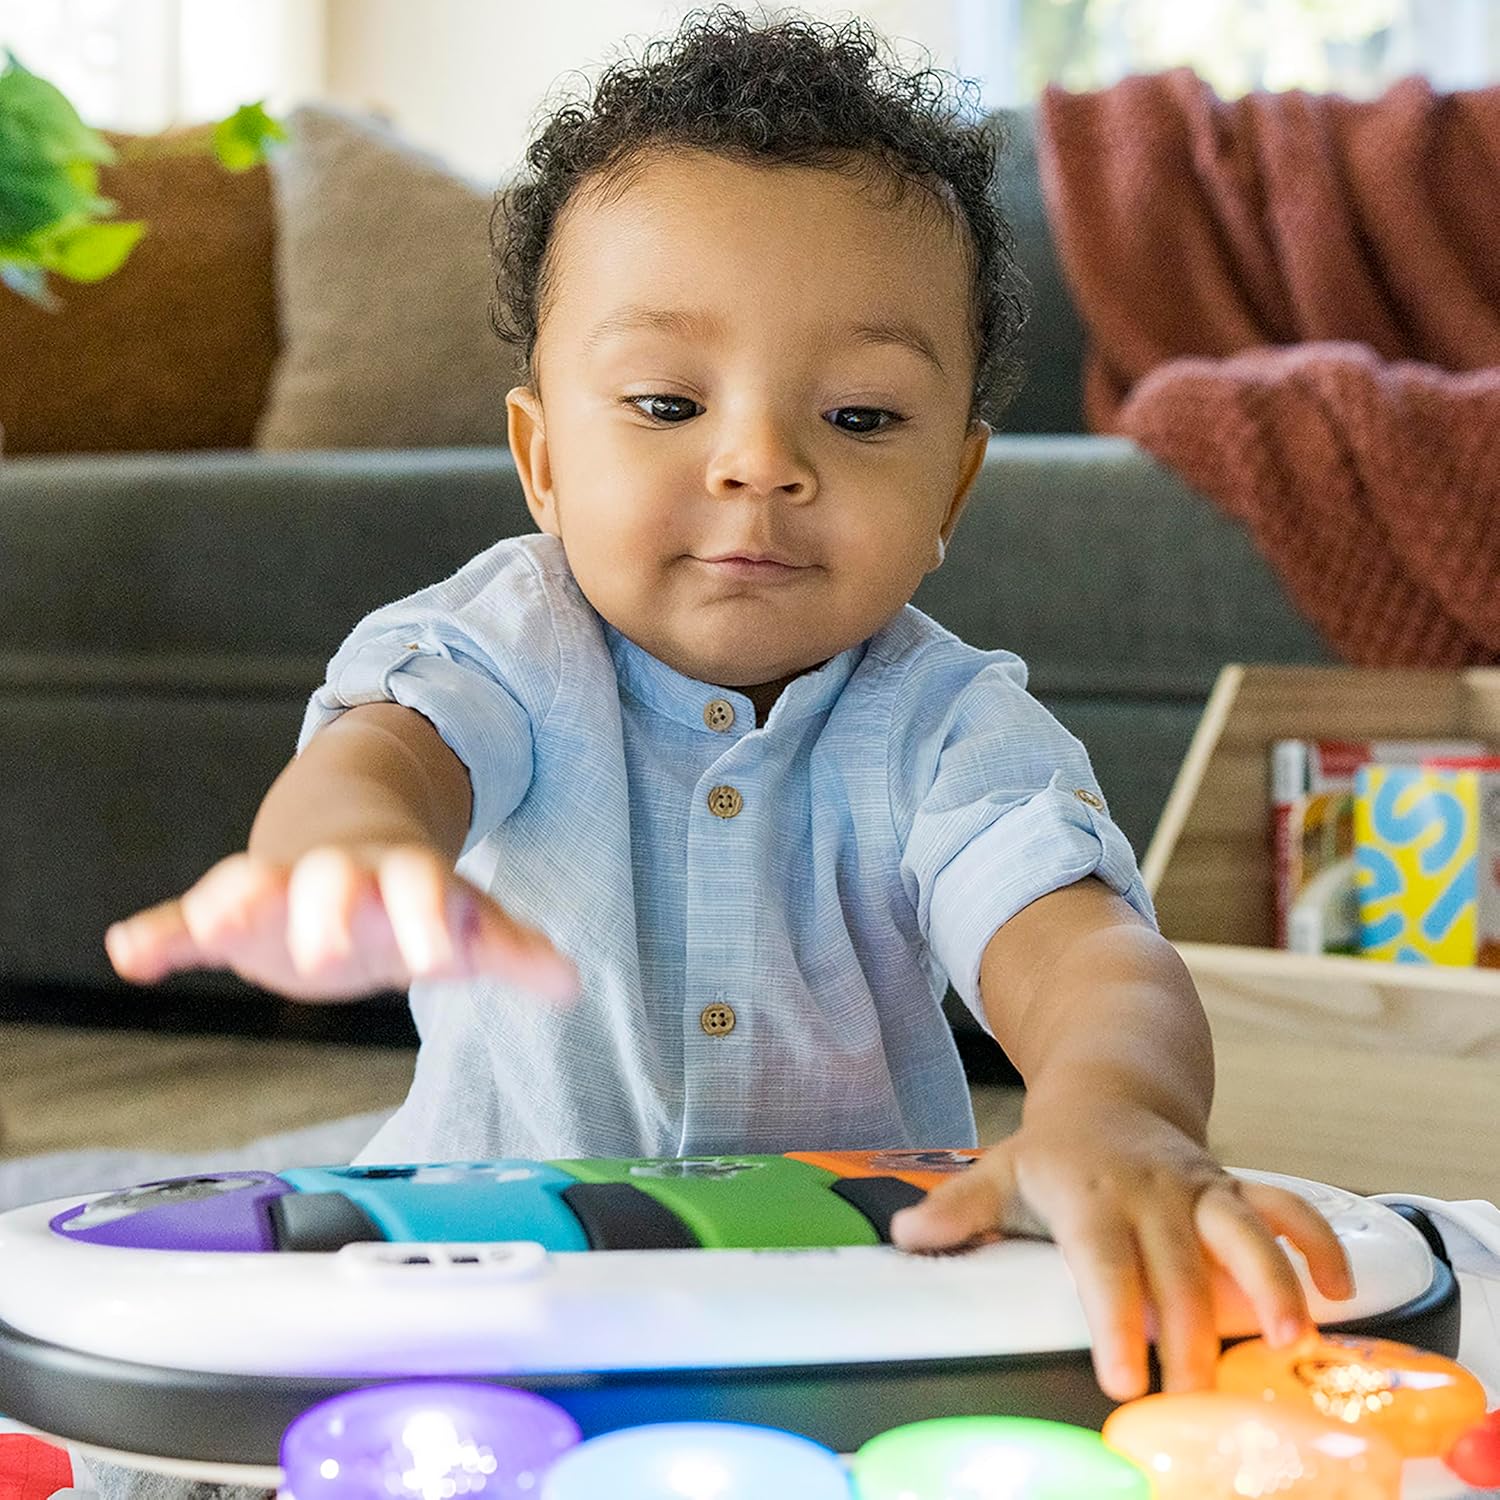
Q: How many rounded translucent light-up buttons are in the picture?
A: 5